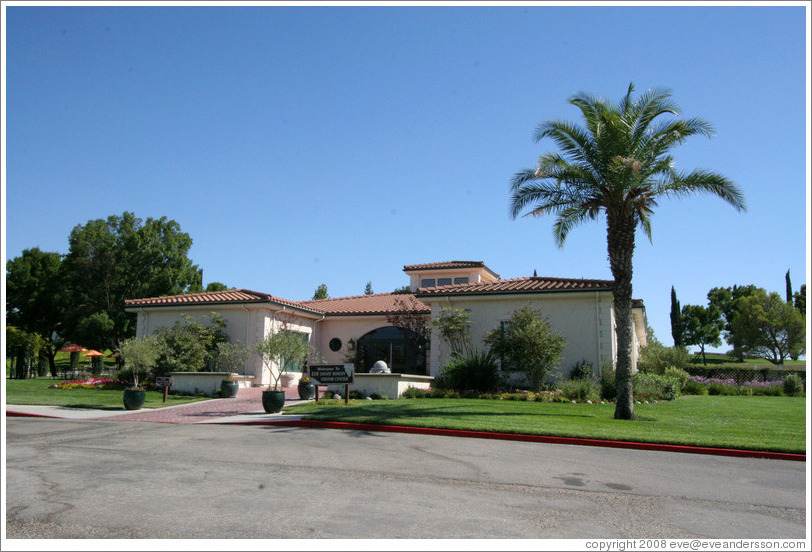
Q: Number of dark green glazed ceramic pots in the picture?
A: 4